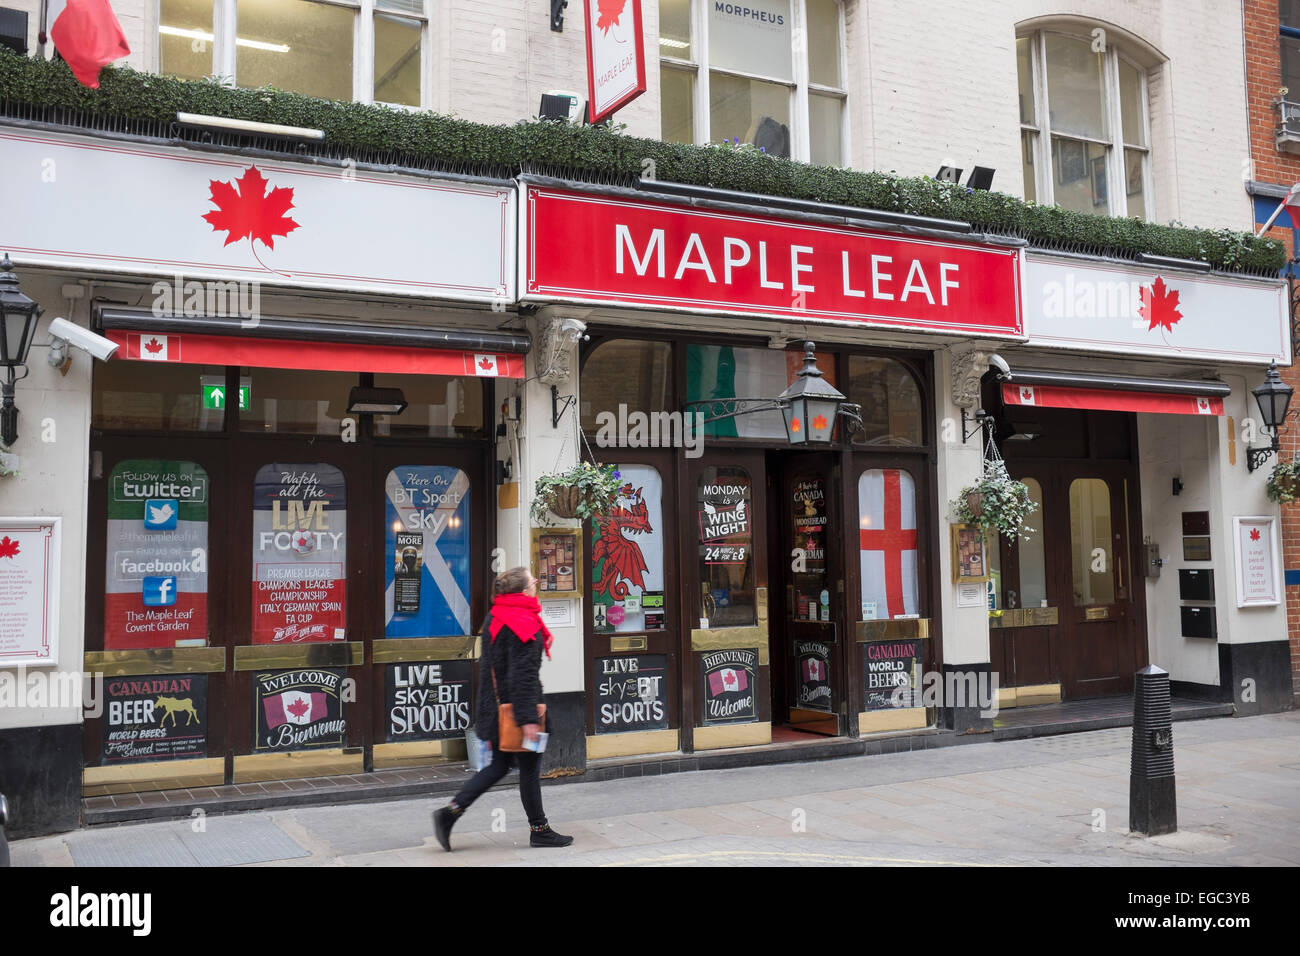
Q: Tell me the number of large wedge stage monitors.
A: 0